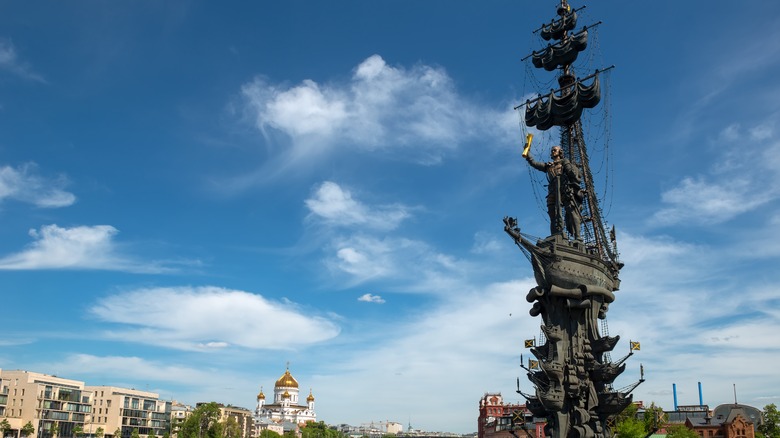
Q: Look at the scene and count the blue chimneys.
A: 2